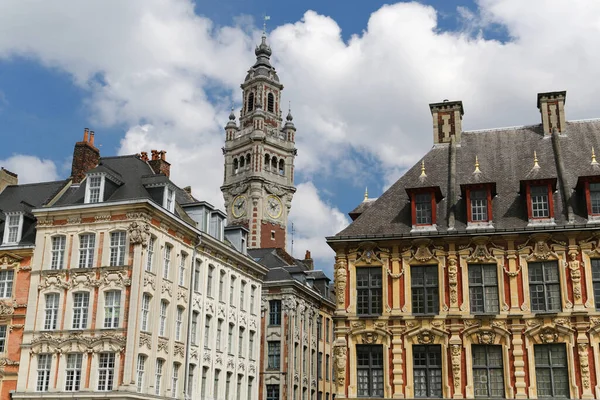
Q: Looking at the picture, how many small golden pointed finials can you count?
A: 5